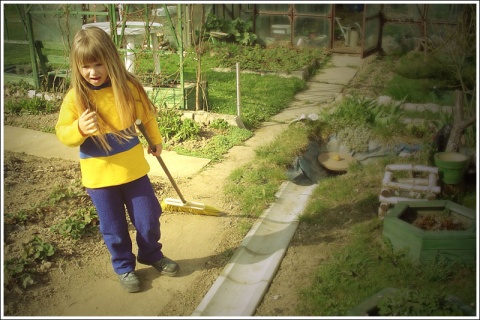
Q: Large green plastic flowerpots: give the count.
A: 1